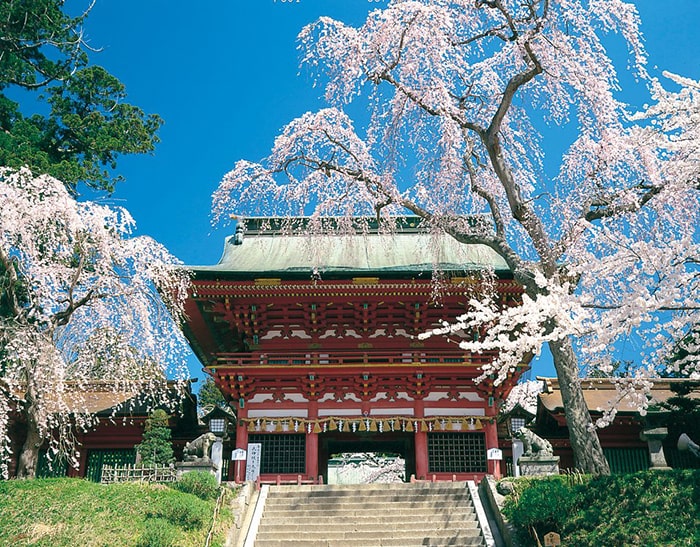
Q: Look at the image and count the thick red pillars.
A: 4